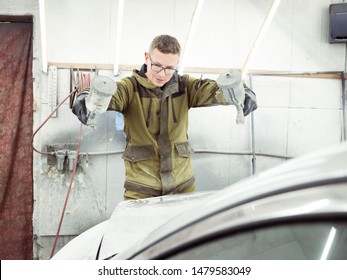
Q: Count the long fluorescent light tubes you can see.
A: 4